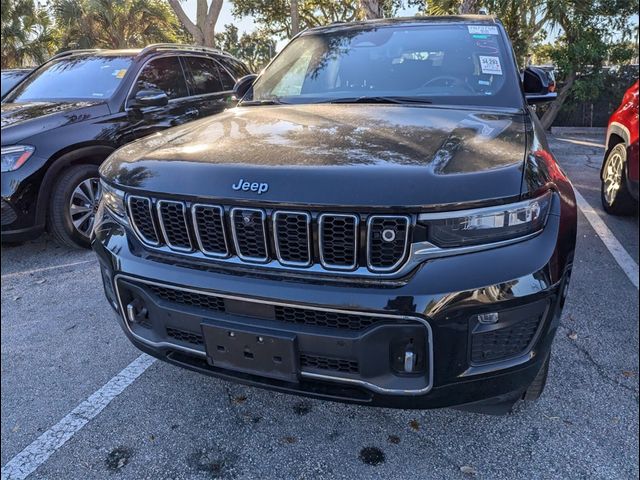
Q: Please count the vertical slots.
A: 7